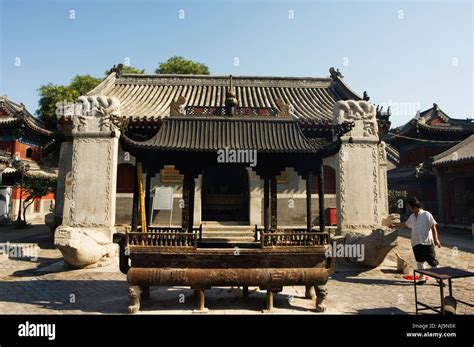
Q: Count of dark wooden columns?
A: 8